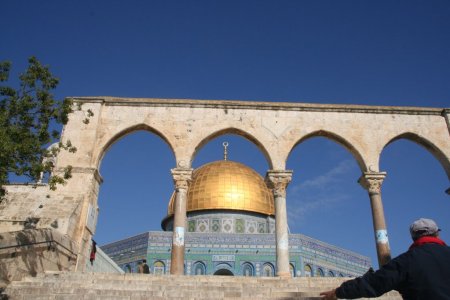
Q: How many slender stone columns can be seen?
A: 3